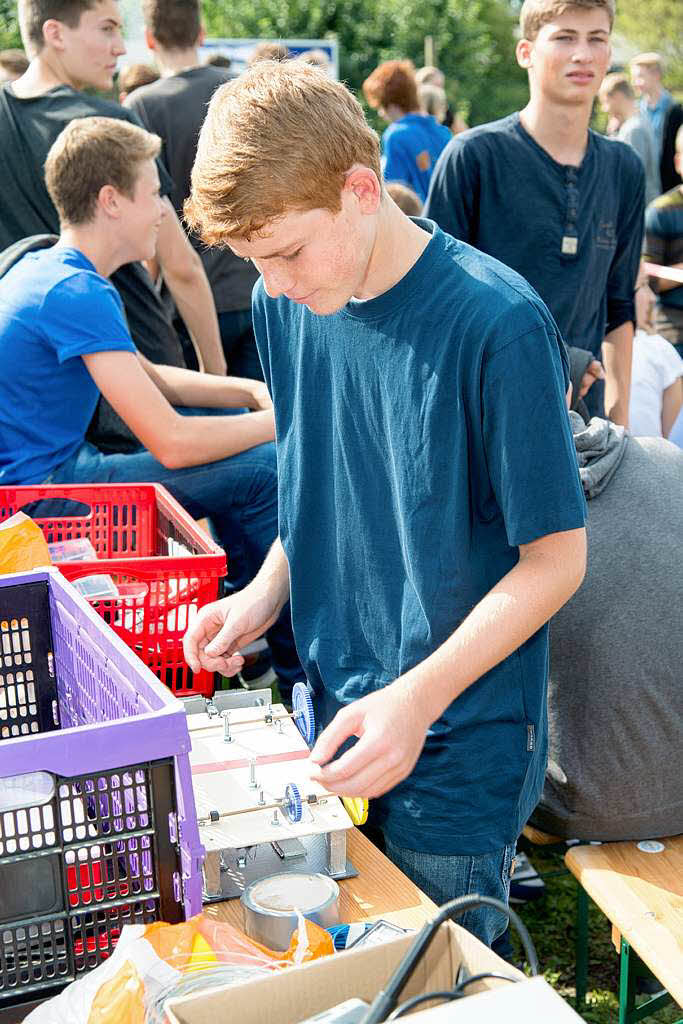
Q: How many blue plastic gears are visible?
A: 2